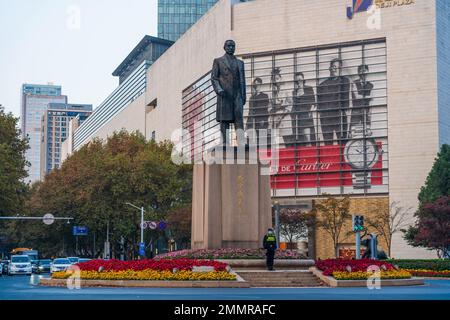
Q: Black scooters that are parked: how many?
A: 0